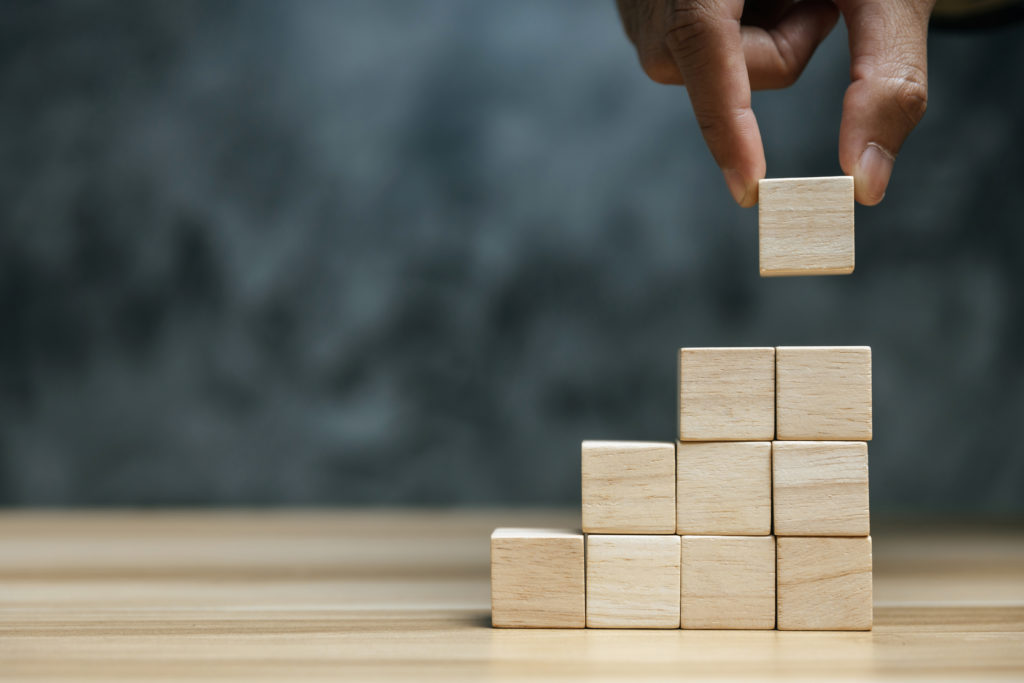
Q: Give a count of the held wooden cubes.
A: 1